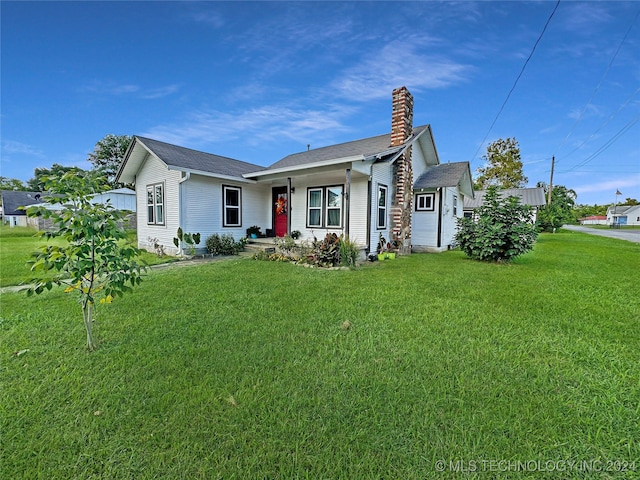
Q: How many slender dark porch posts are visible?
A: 2